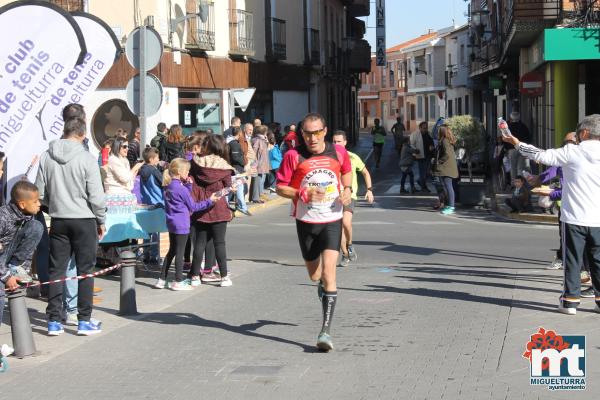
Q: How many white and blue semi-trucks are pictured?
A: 0